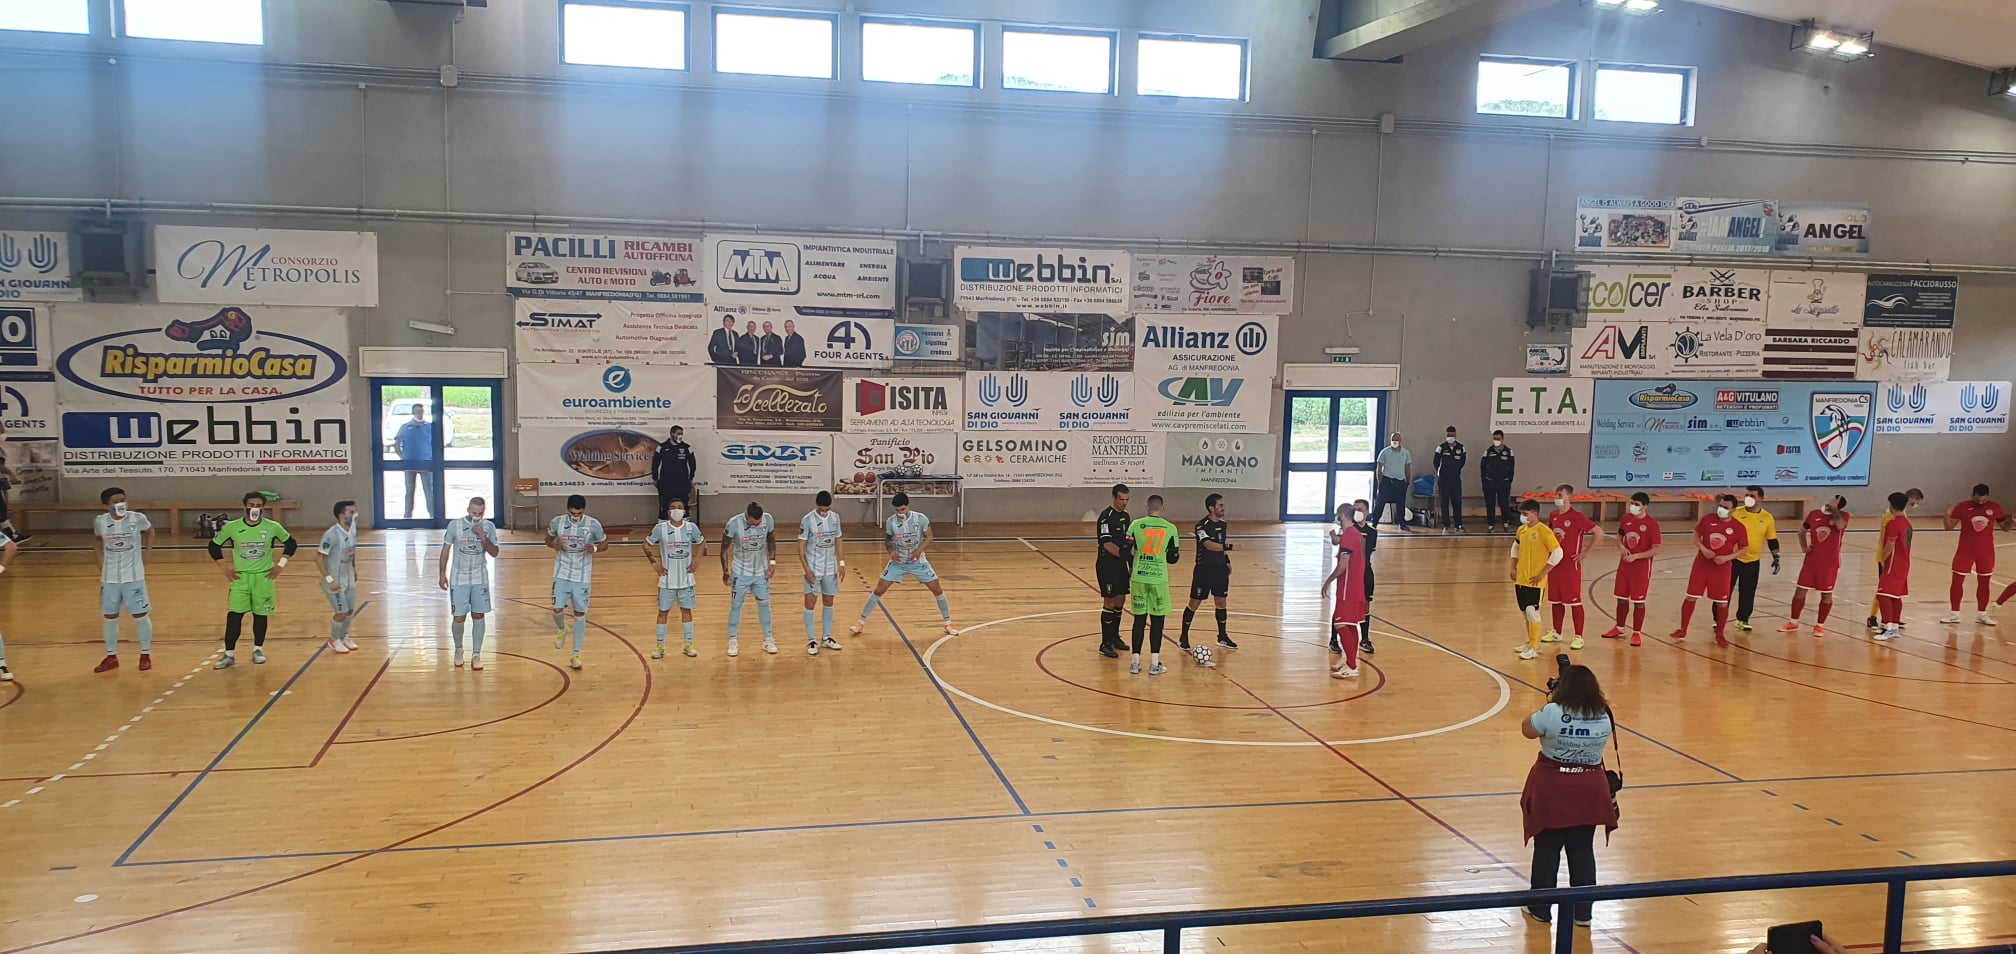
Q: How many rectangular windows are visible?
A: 9